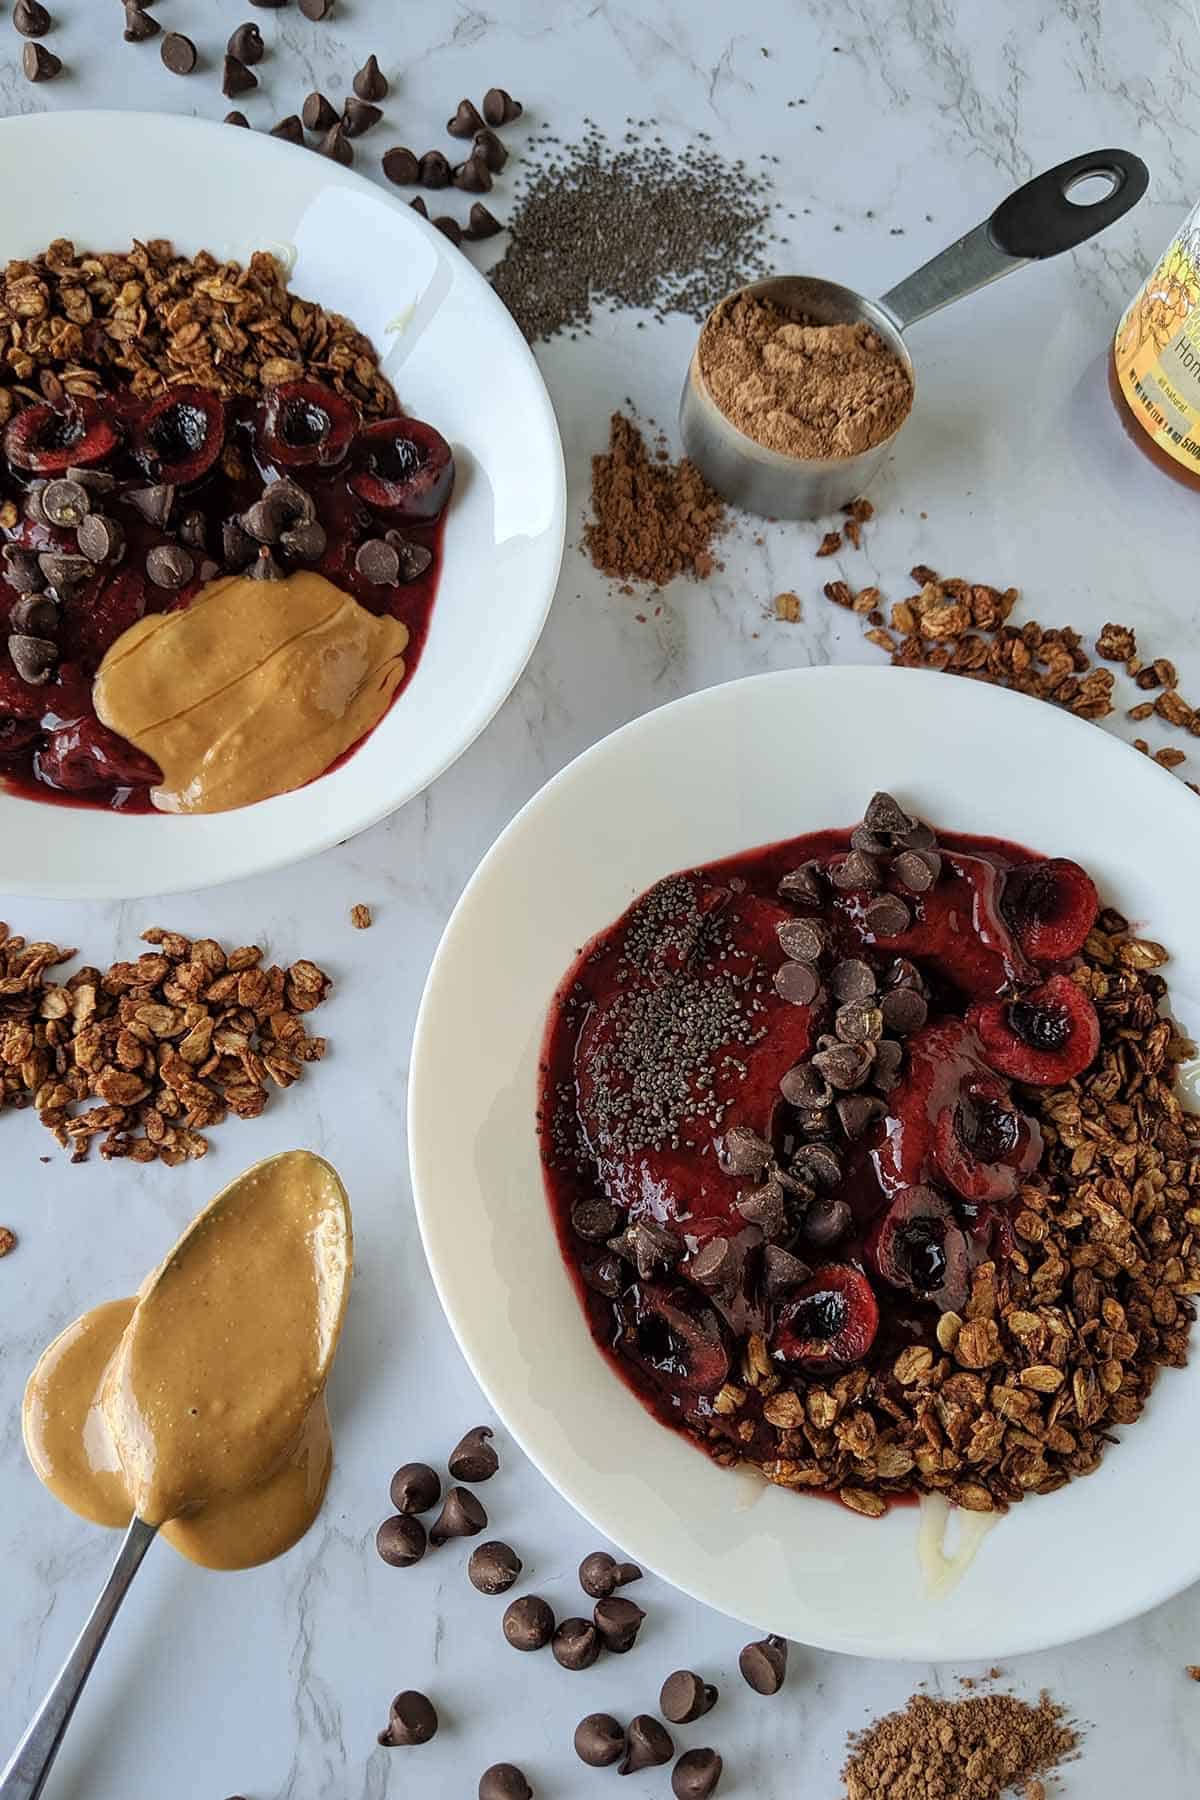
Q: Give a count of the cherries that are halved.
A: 10